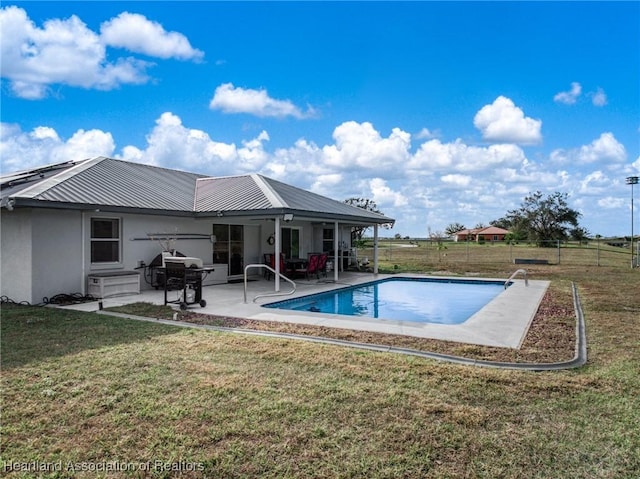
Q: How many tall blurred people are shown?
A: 0